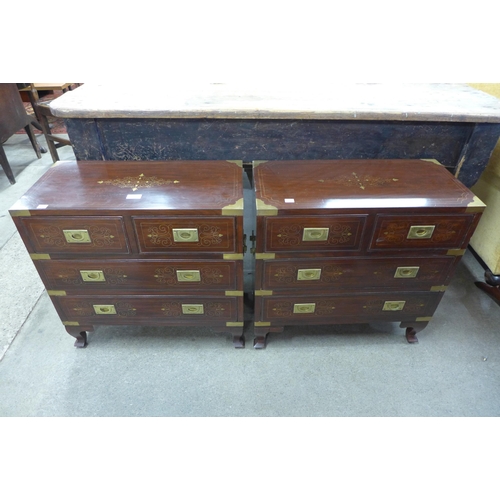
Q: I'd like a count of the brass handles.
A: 12